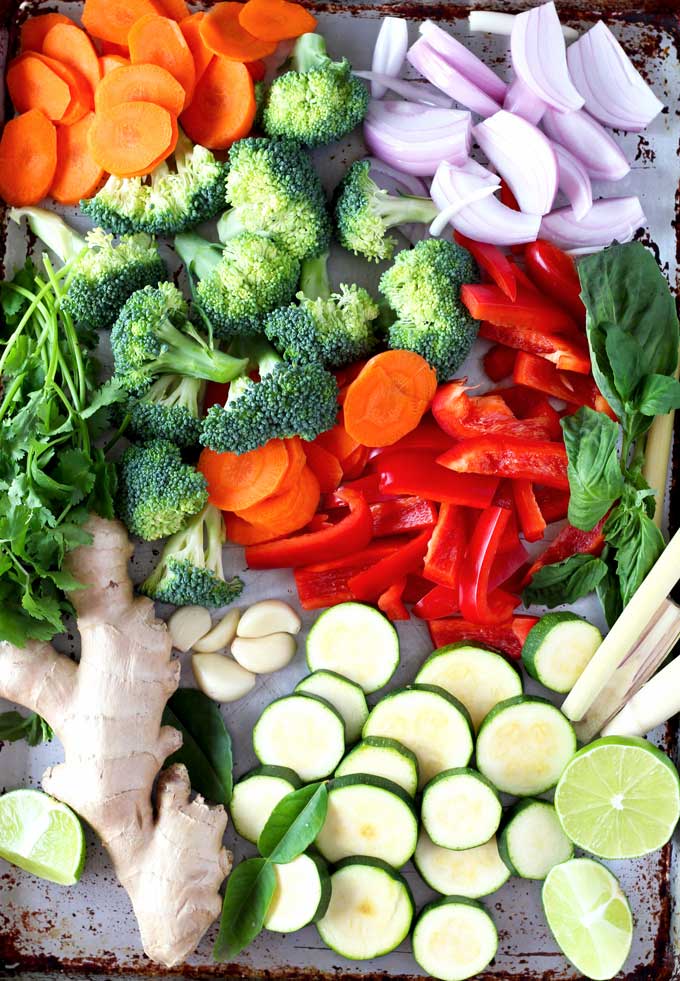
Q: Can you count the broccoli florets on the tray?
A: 13